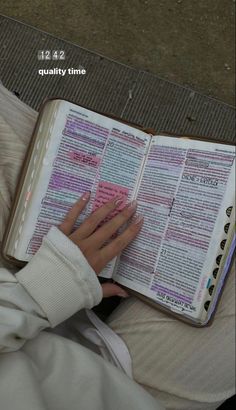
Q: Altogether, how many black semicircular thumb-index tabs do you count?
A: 7